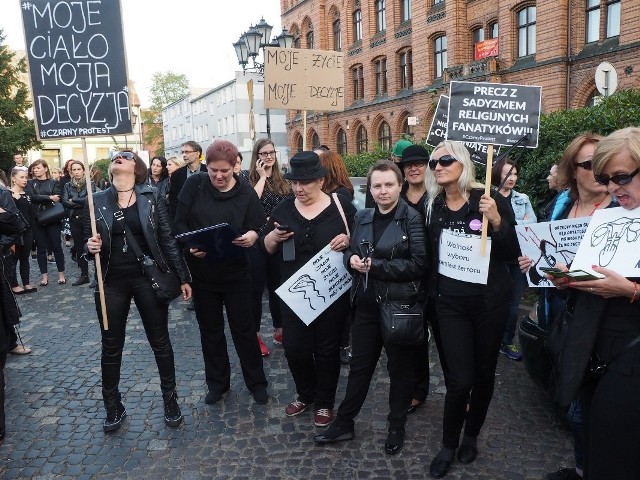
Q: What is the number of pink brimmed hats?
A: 0